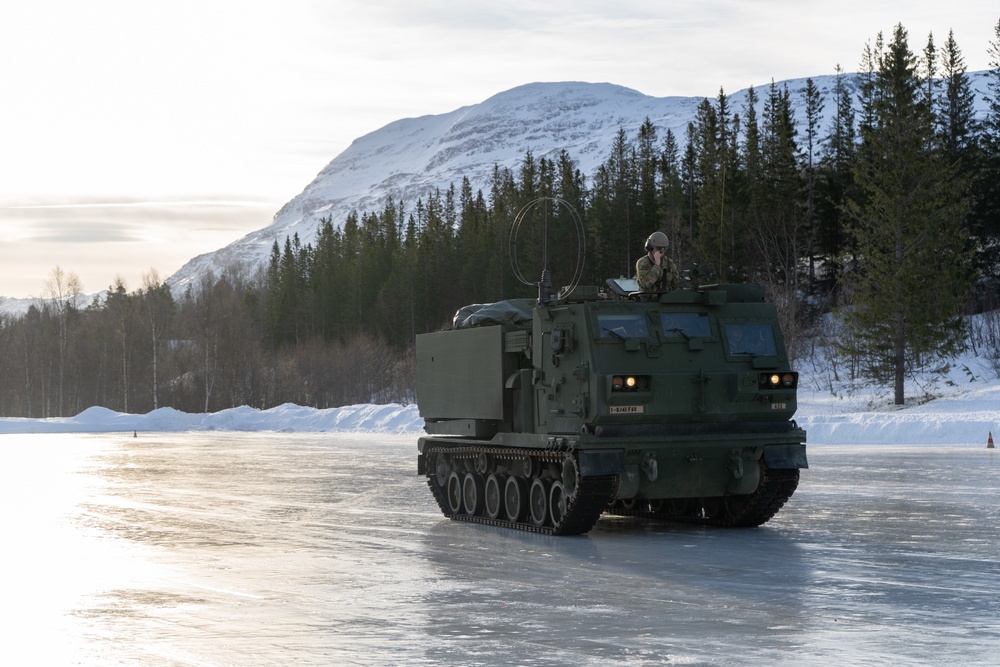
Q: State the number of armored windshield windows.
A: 3